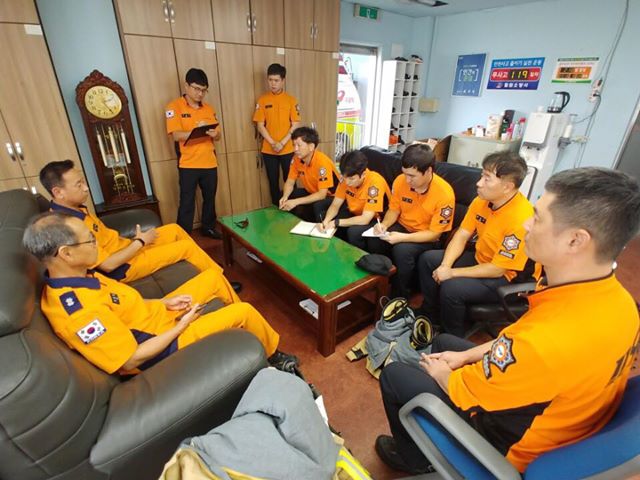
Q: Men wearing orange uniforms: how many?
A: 9